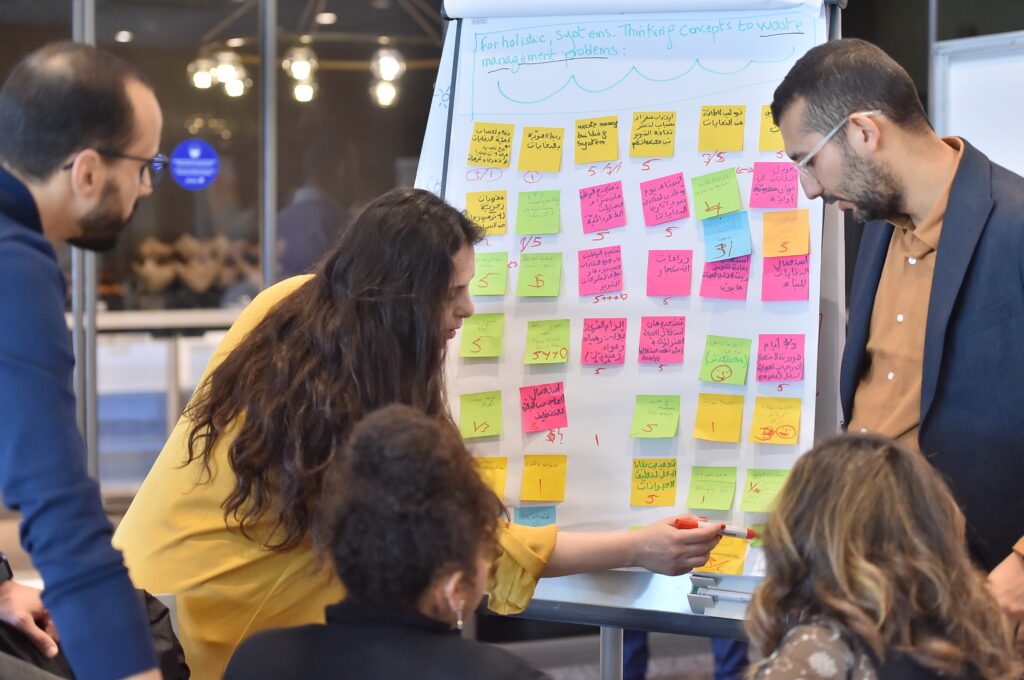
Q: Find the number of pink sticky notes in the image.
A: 11